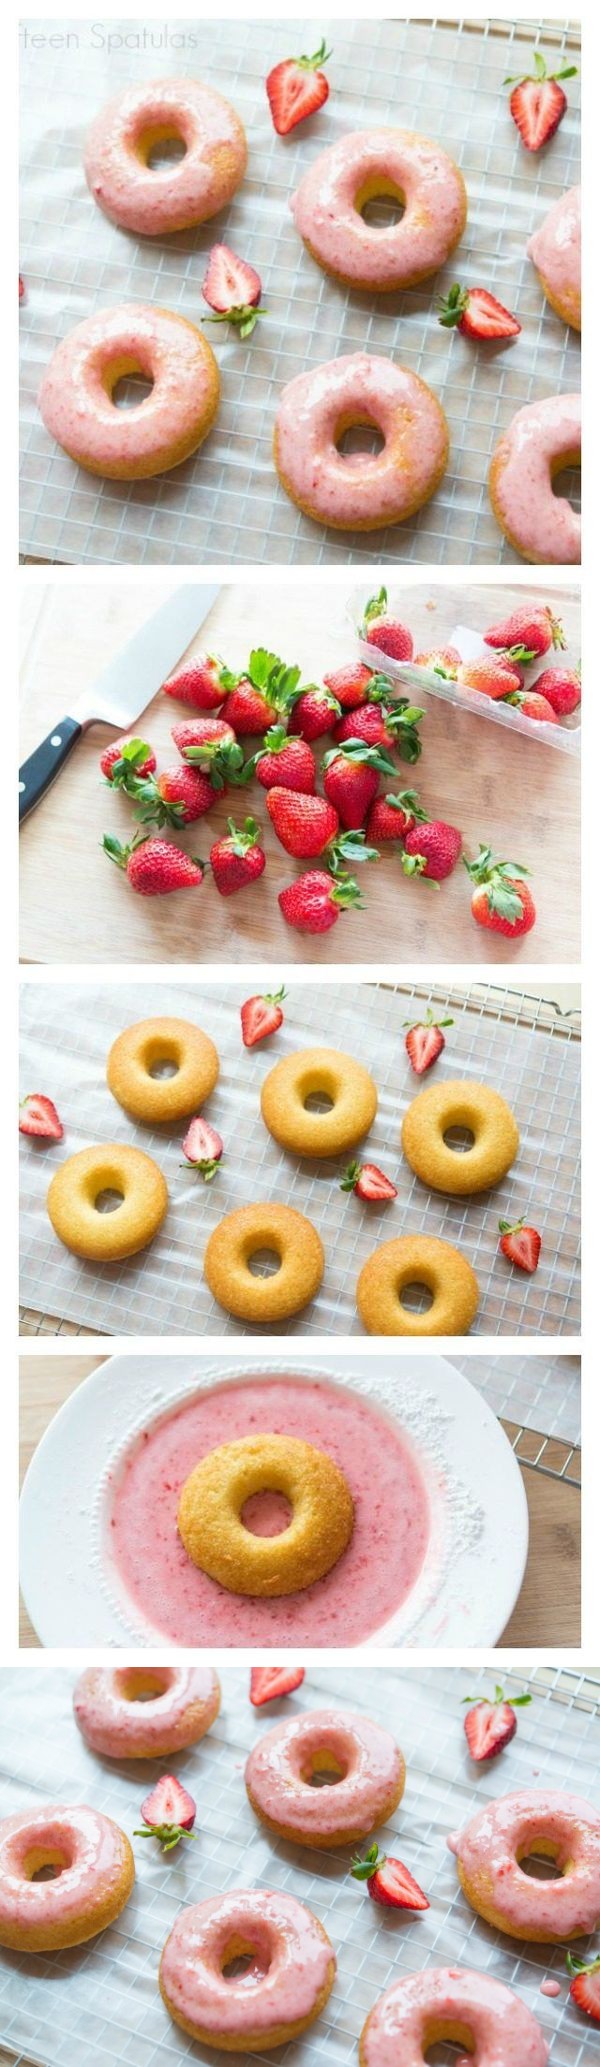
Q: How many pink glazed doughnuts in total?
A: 12